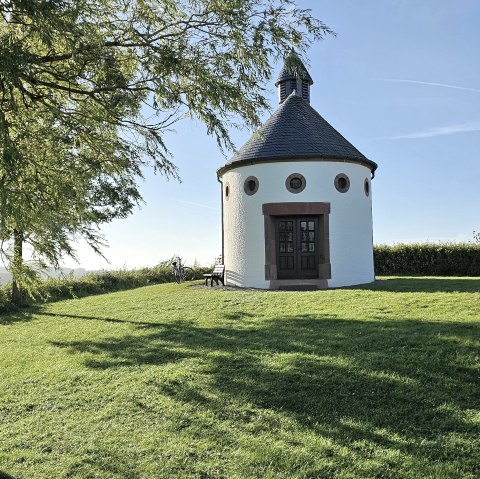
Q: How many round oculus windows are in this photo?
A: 5